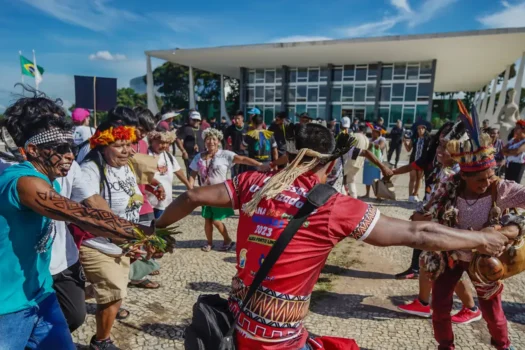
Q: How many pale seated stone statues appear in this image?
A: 1